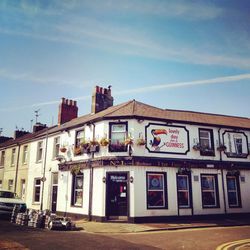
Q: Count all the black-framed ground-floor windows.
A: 5